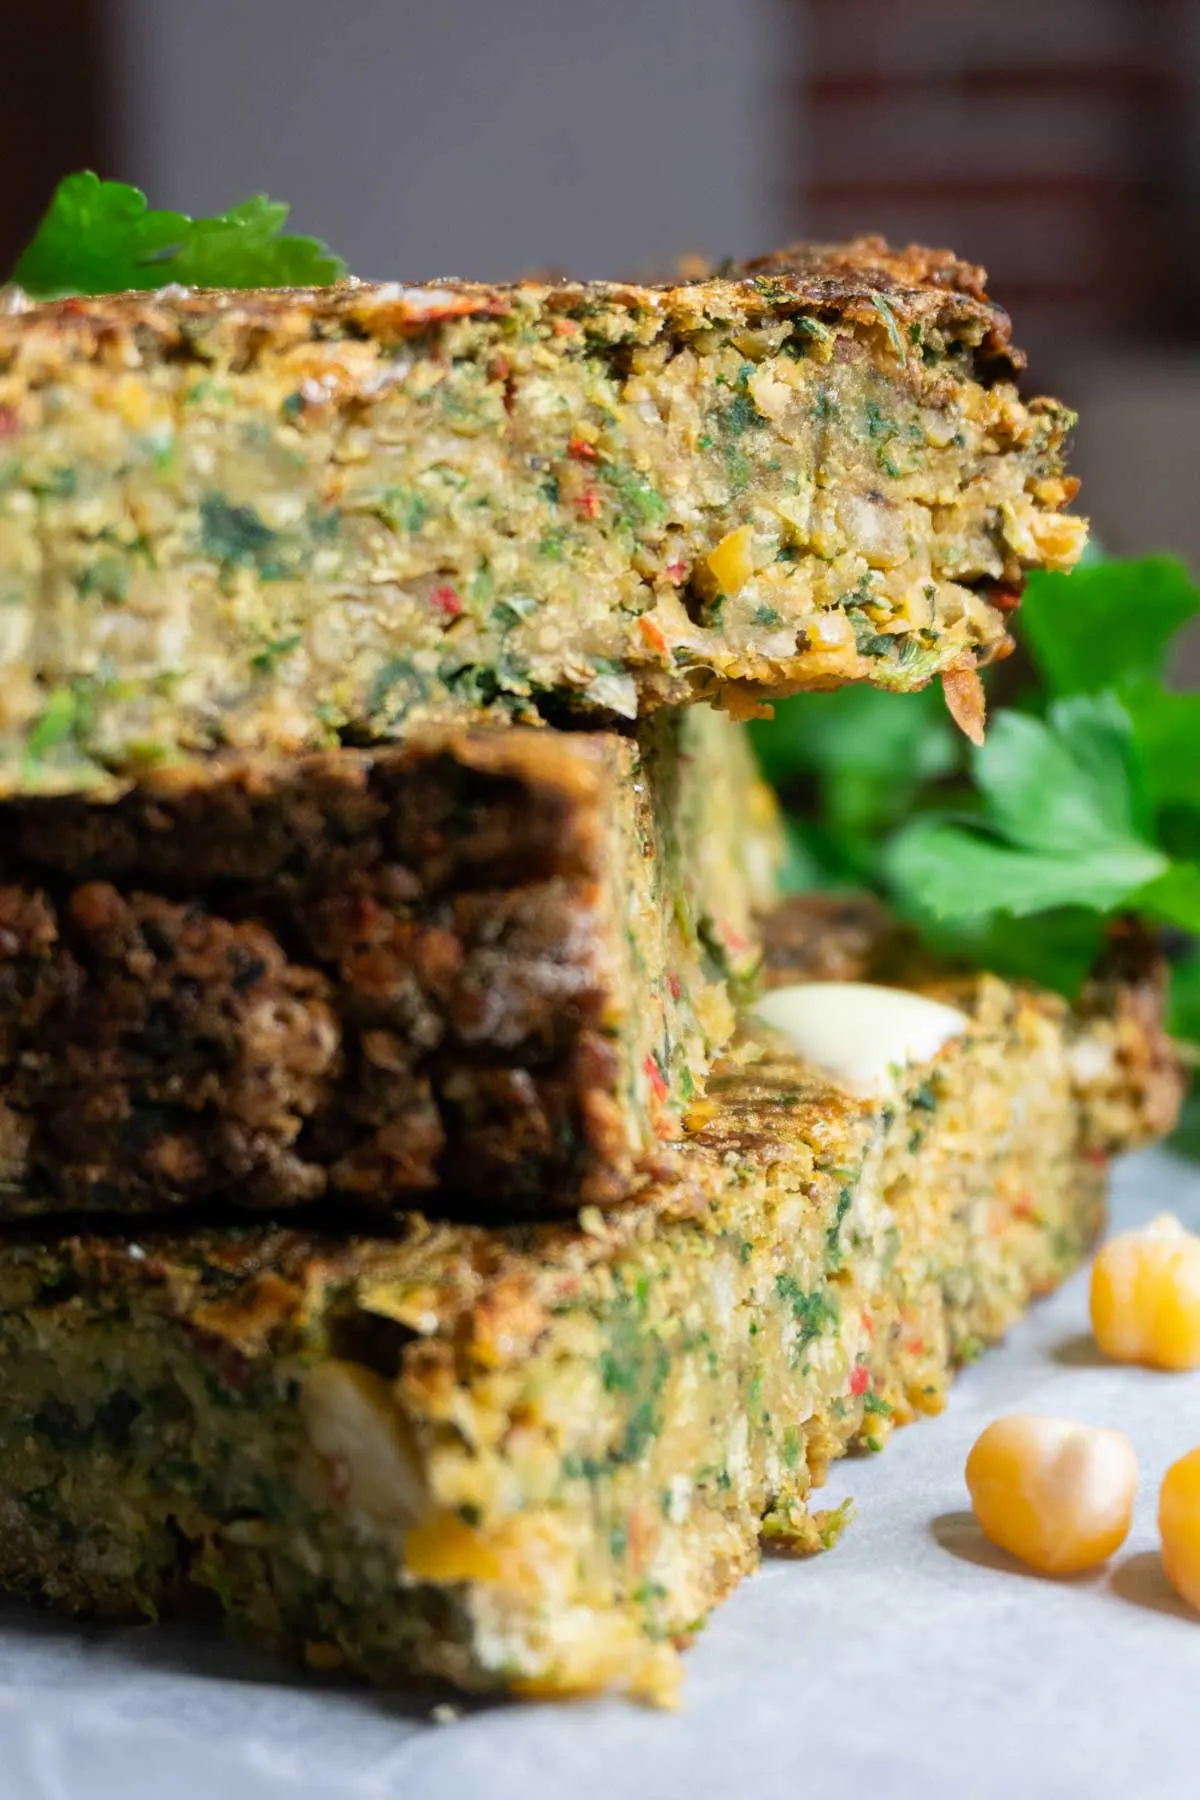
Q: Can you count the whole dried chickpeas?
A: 3